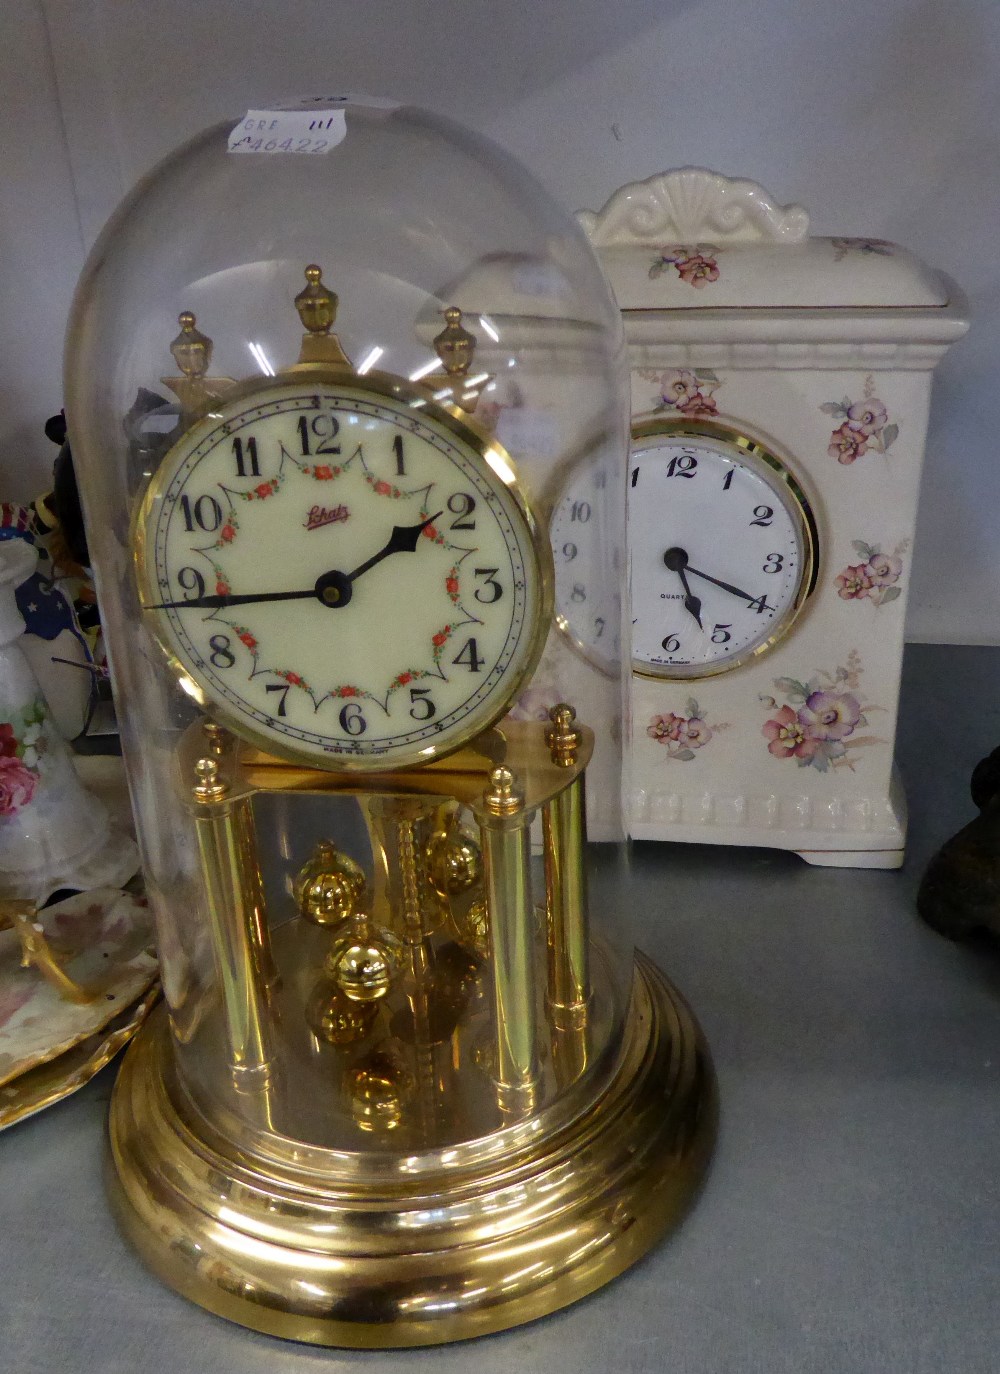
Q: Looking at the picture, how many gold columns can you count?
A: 4